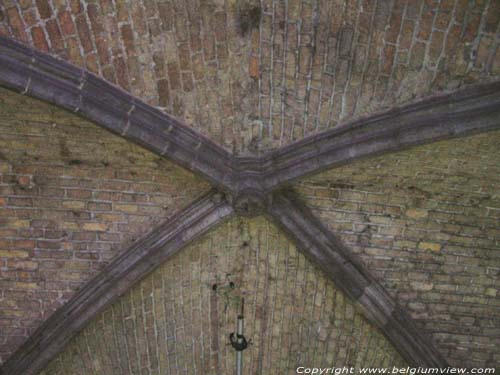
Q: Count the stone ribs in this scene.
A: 4